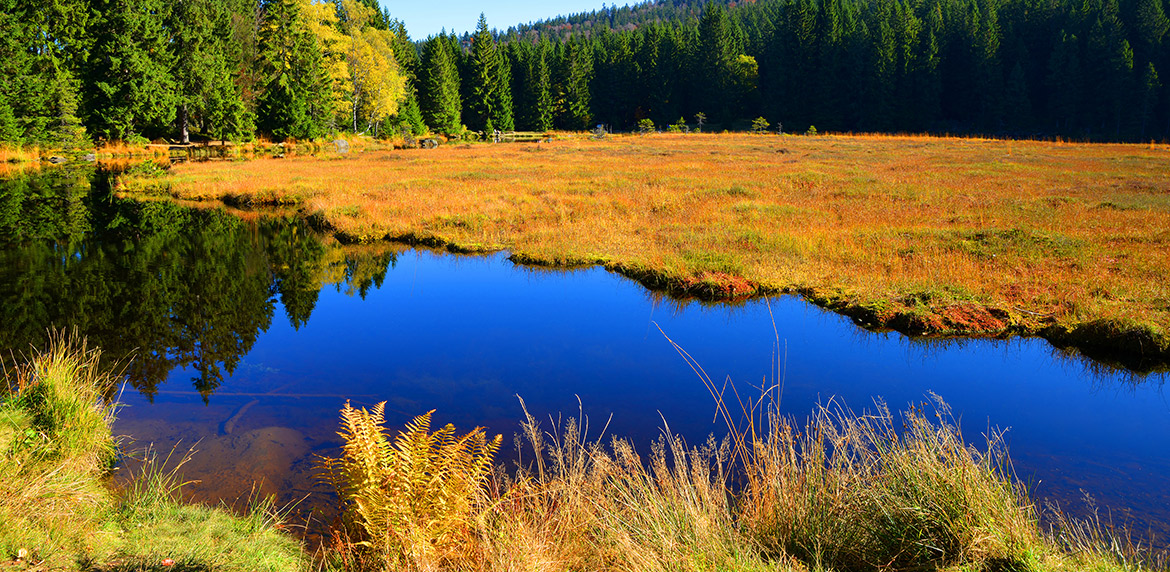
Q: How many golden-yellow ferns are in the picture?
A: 1